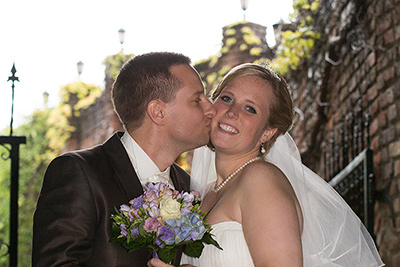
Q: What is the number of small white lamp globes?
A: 4